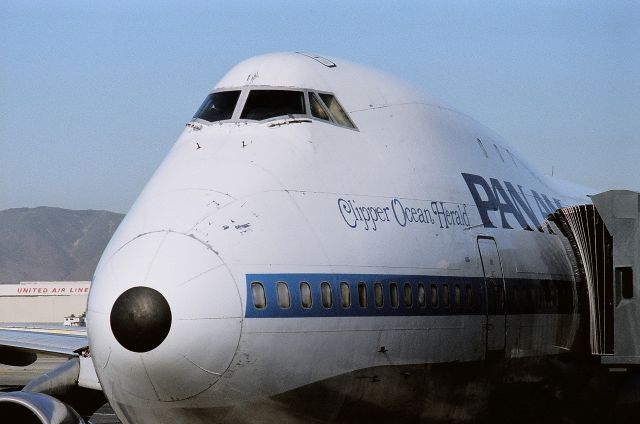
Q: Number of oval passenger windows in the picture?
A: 14